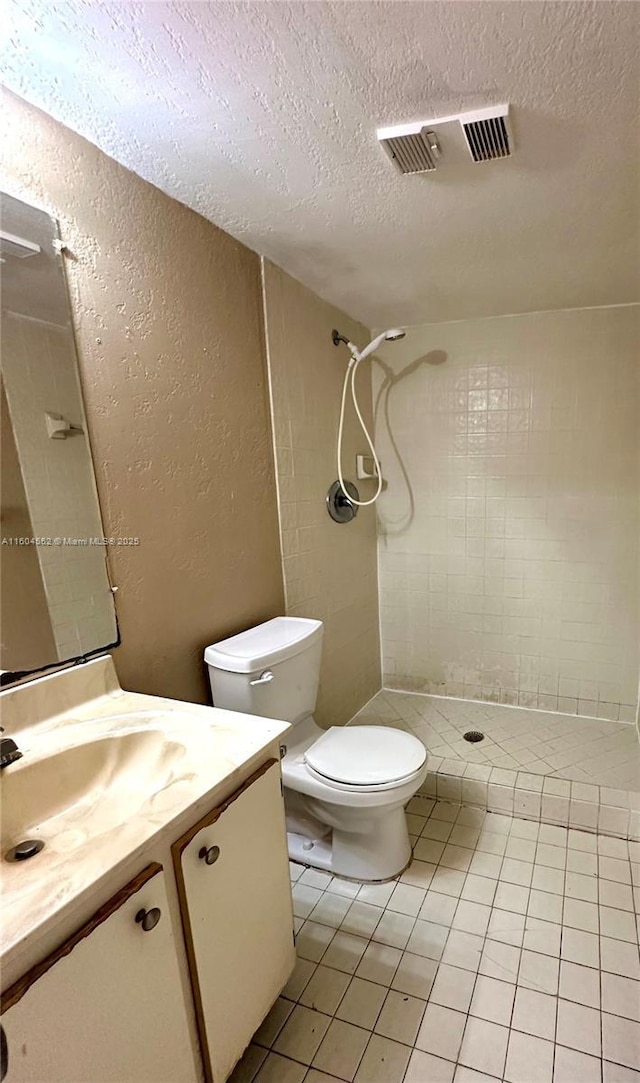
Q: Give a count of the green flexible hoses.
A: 0